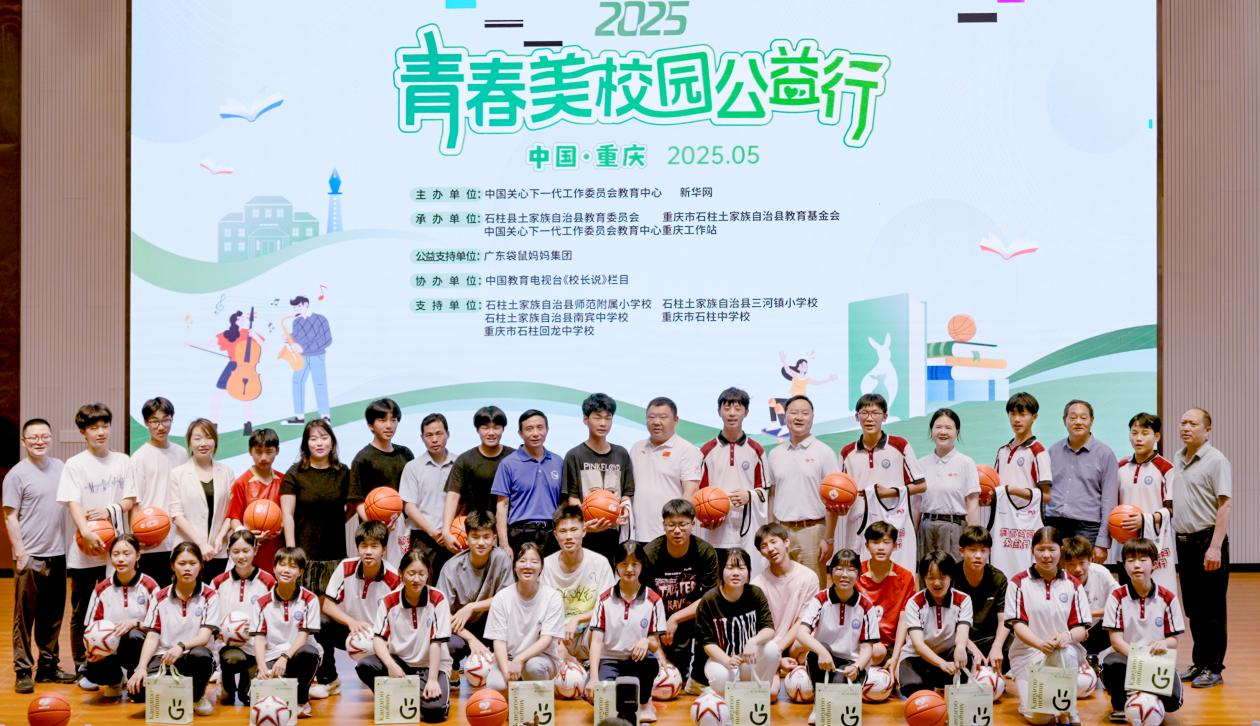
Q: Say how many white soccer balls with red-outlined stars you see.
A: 13